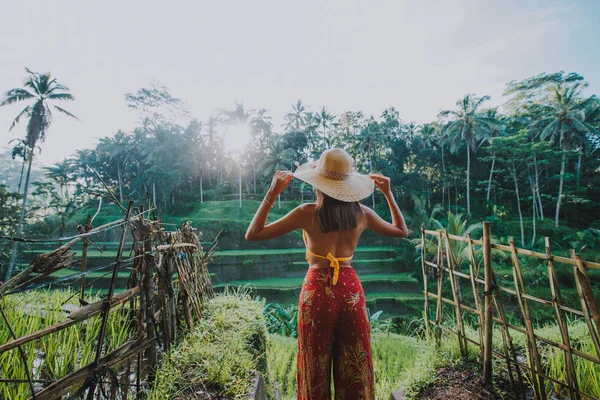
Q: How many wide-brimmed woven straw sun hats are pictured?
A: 1